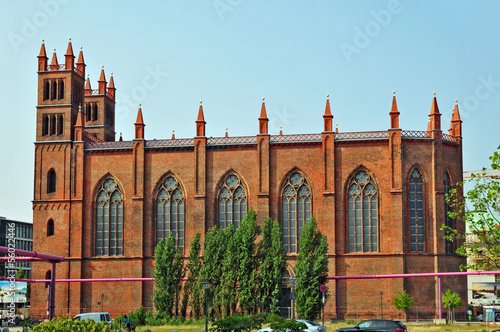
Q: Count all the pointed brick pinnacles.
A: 15